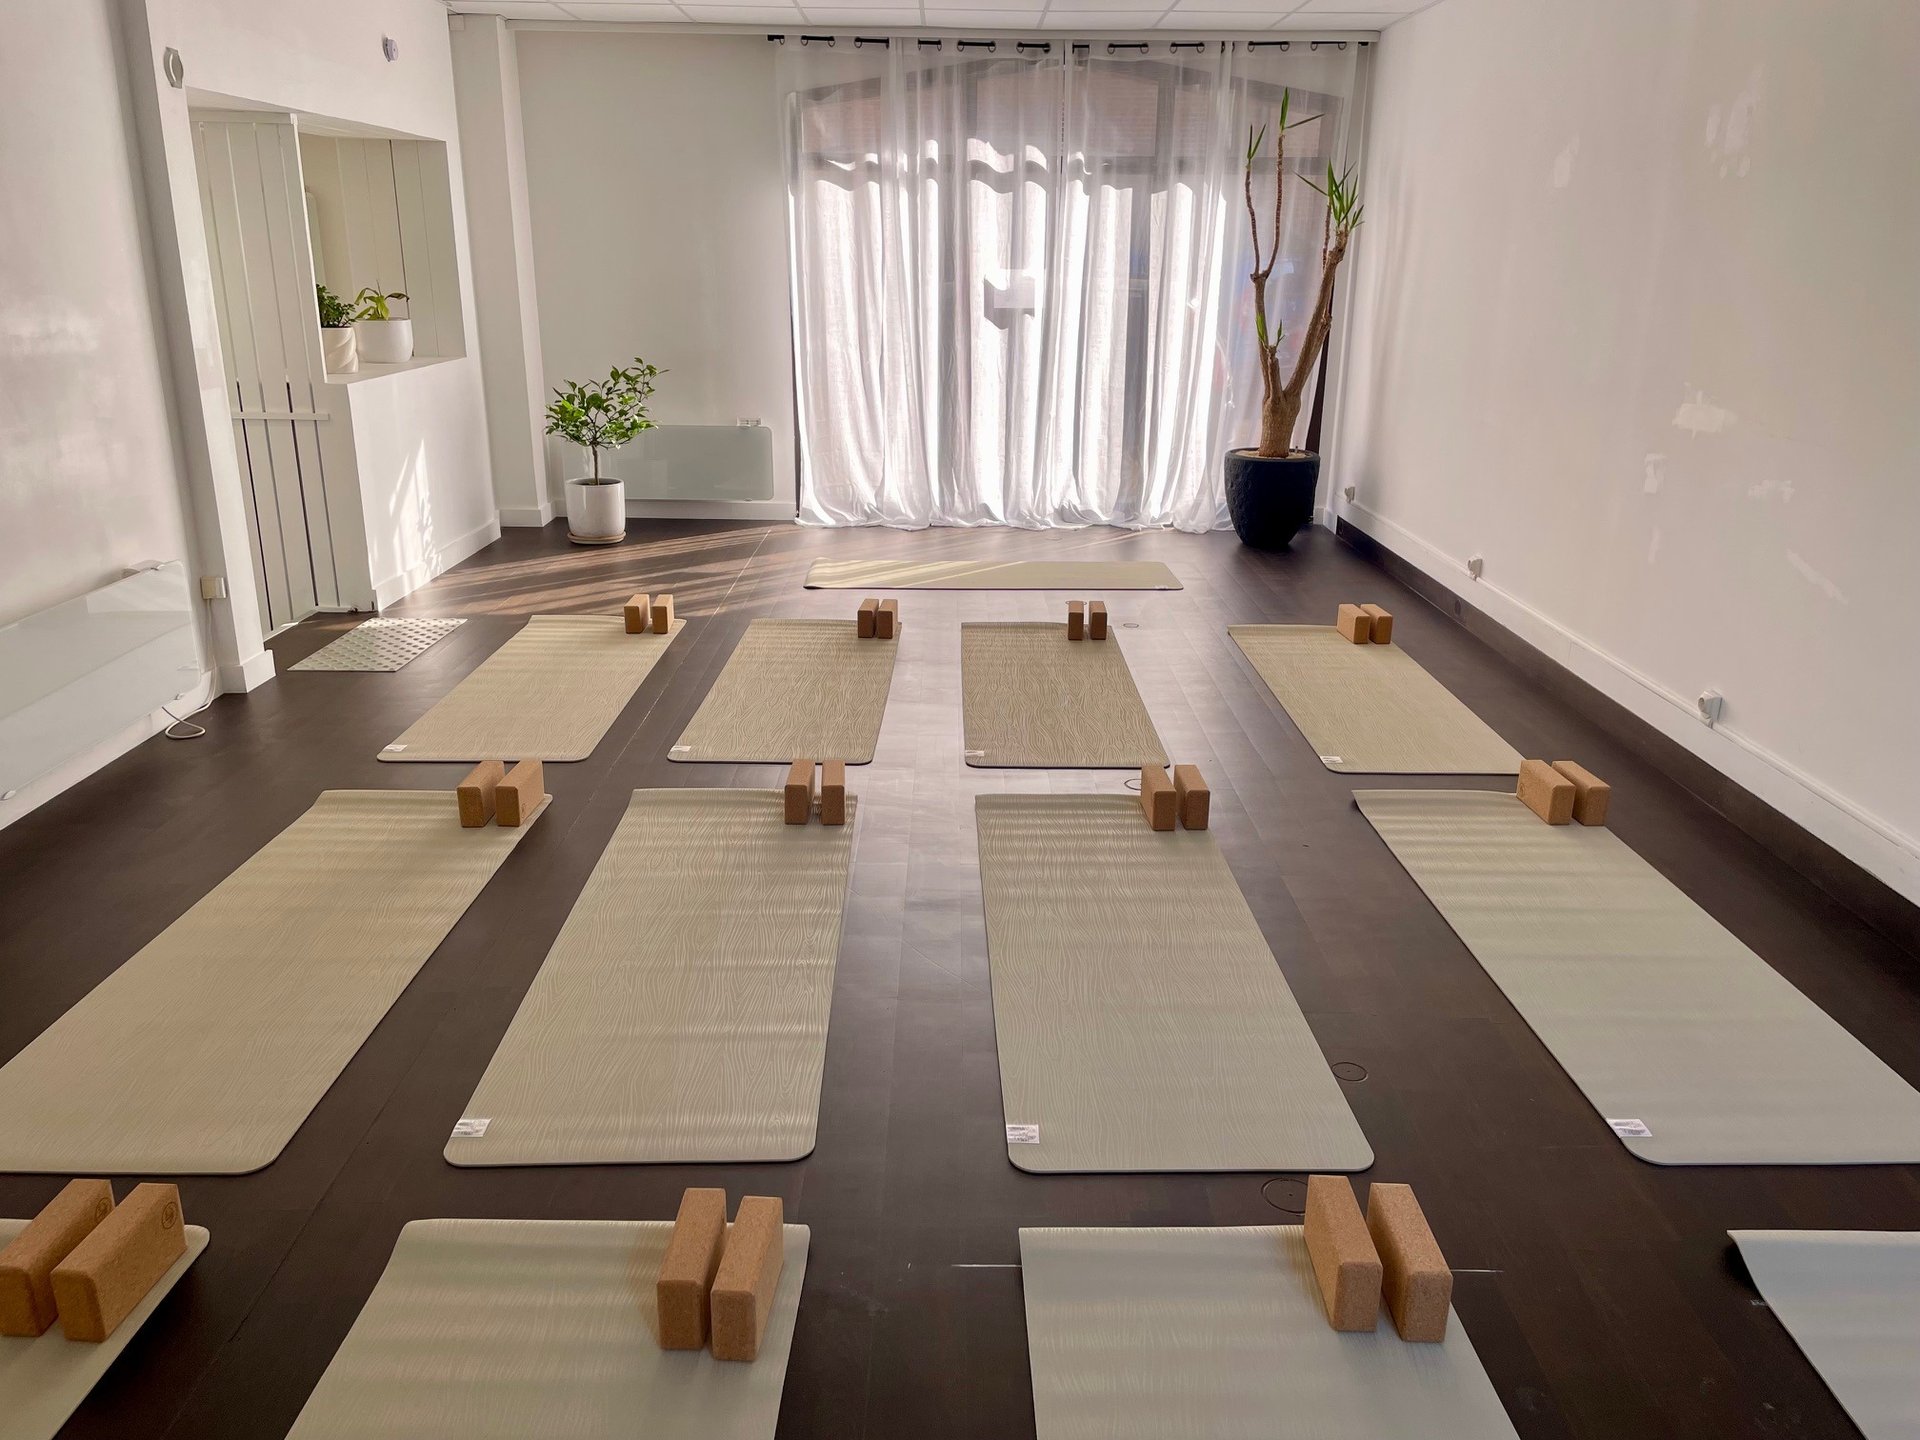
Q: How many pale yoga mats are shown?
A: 13